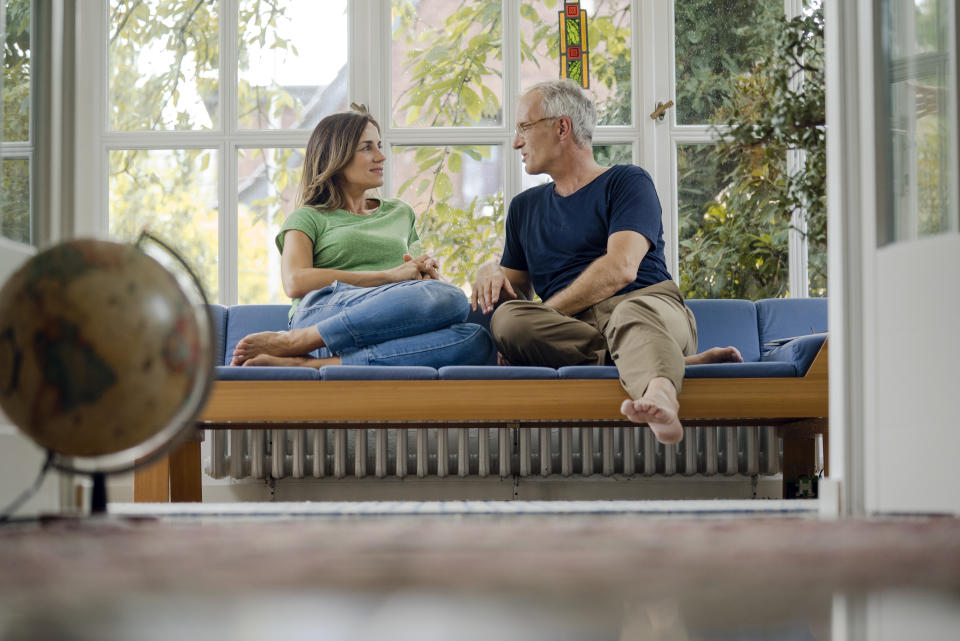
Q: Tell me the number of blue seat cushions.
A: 5